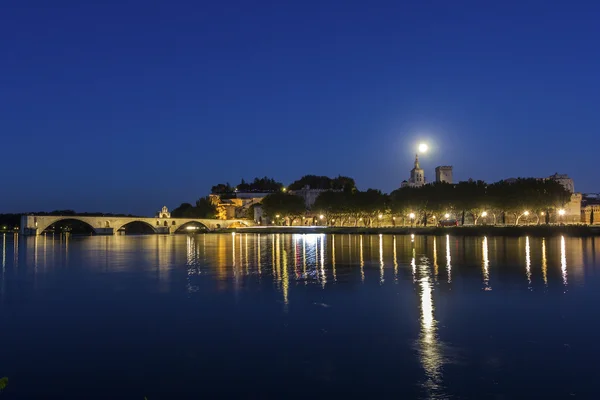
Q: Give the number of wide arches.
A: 3